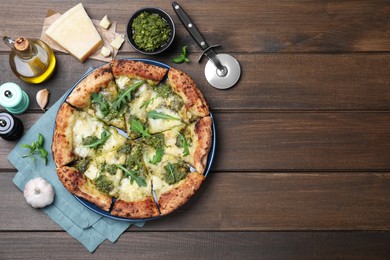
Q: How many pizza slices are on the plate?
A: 8